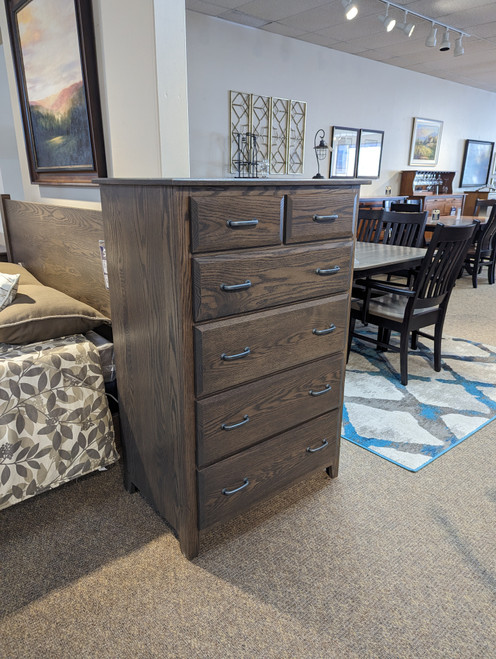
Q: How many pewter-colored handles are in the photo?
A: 10